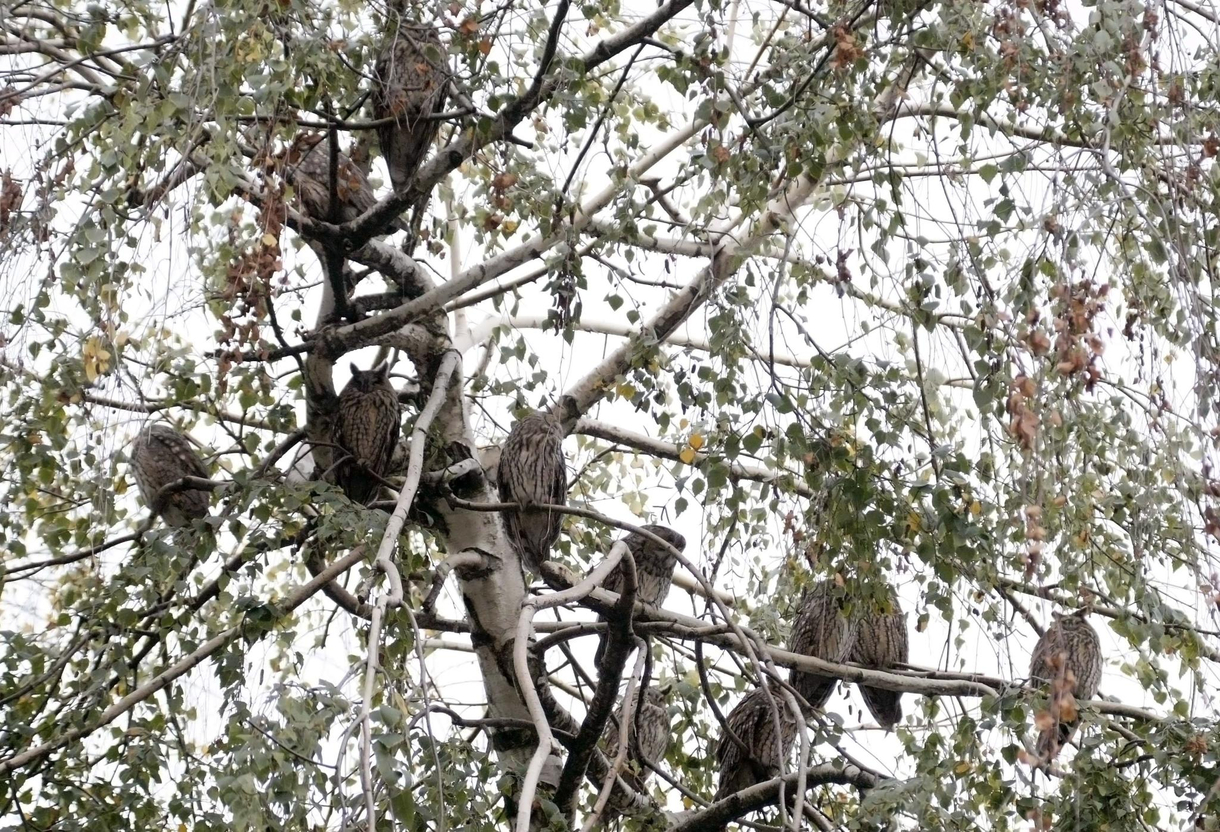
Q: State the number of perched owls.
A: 11